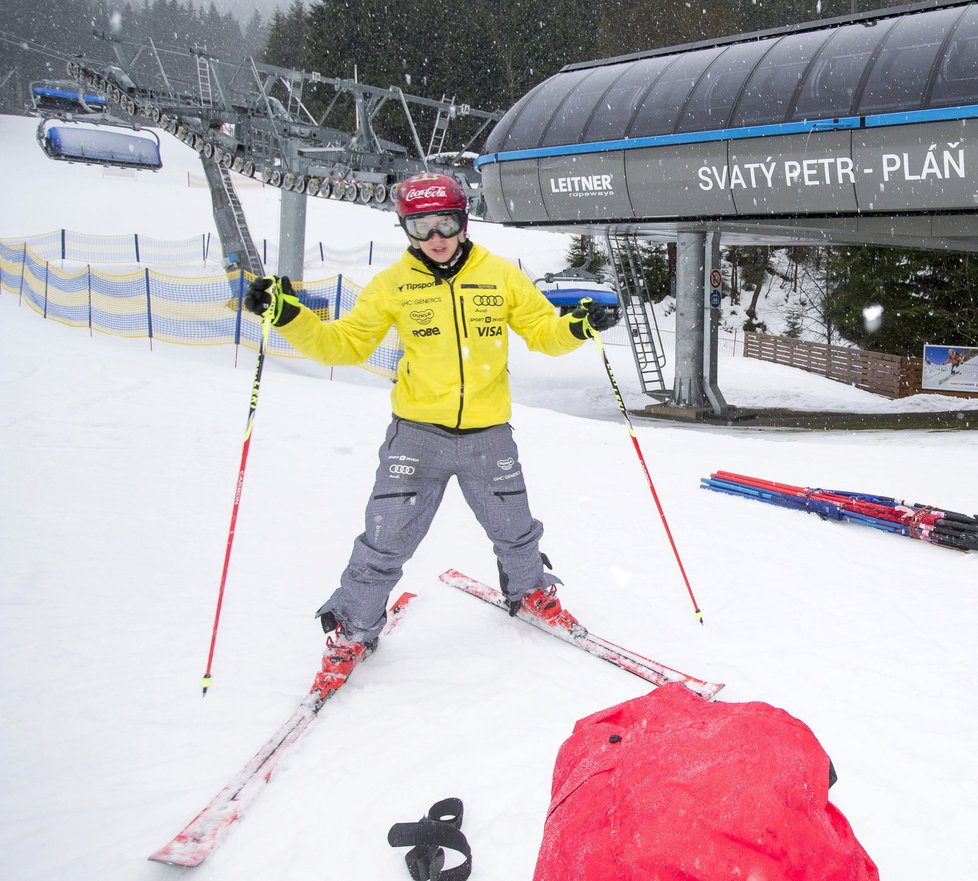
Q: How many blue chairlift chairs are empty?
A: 3